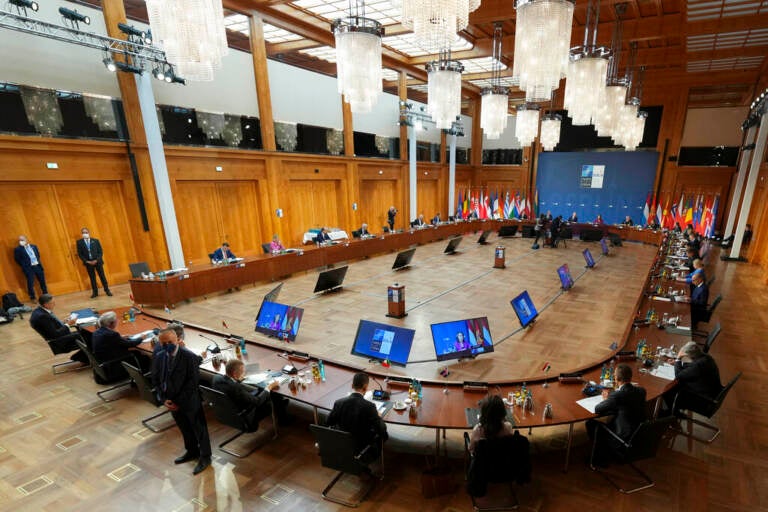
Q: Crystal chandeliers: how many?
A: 12